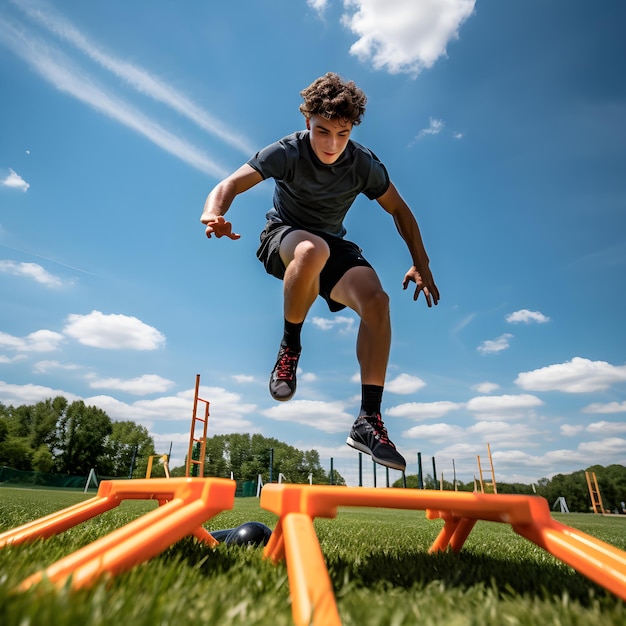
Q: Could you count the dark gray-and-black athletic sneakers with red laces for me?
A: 2